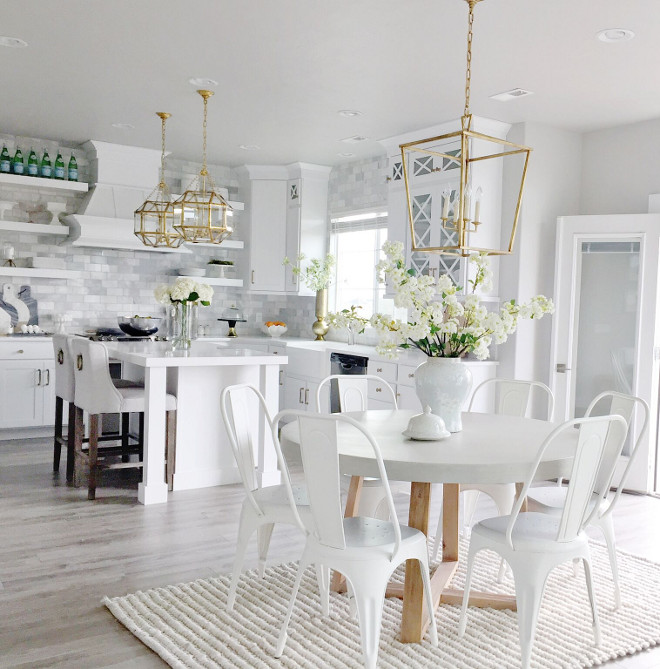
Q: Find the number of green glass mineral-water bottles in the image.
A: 6